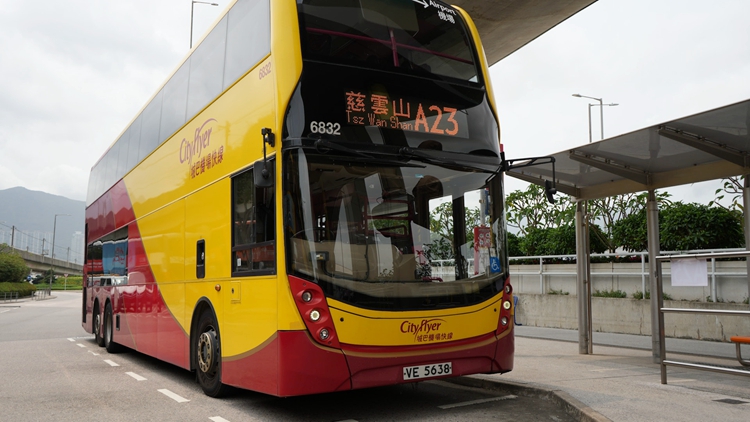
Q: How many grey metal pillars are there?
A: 3